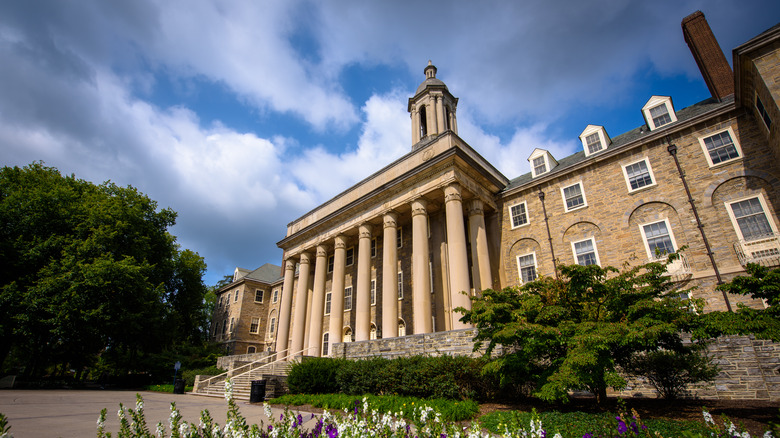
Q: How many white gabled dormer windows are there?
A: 4